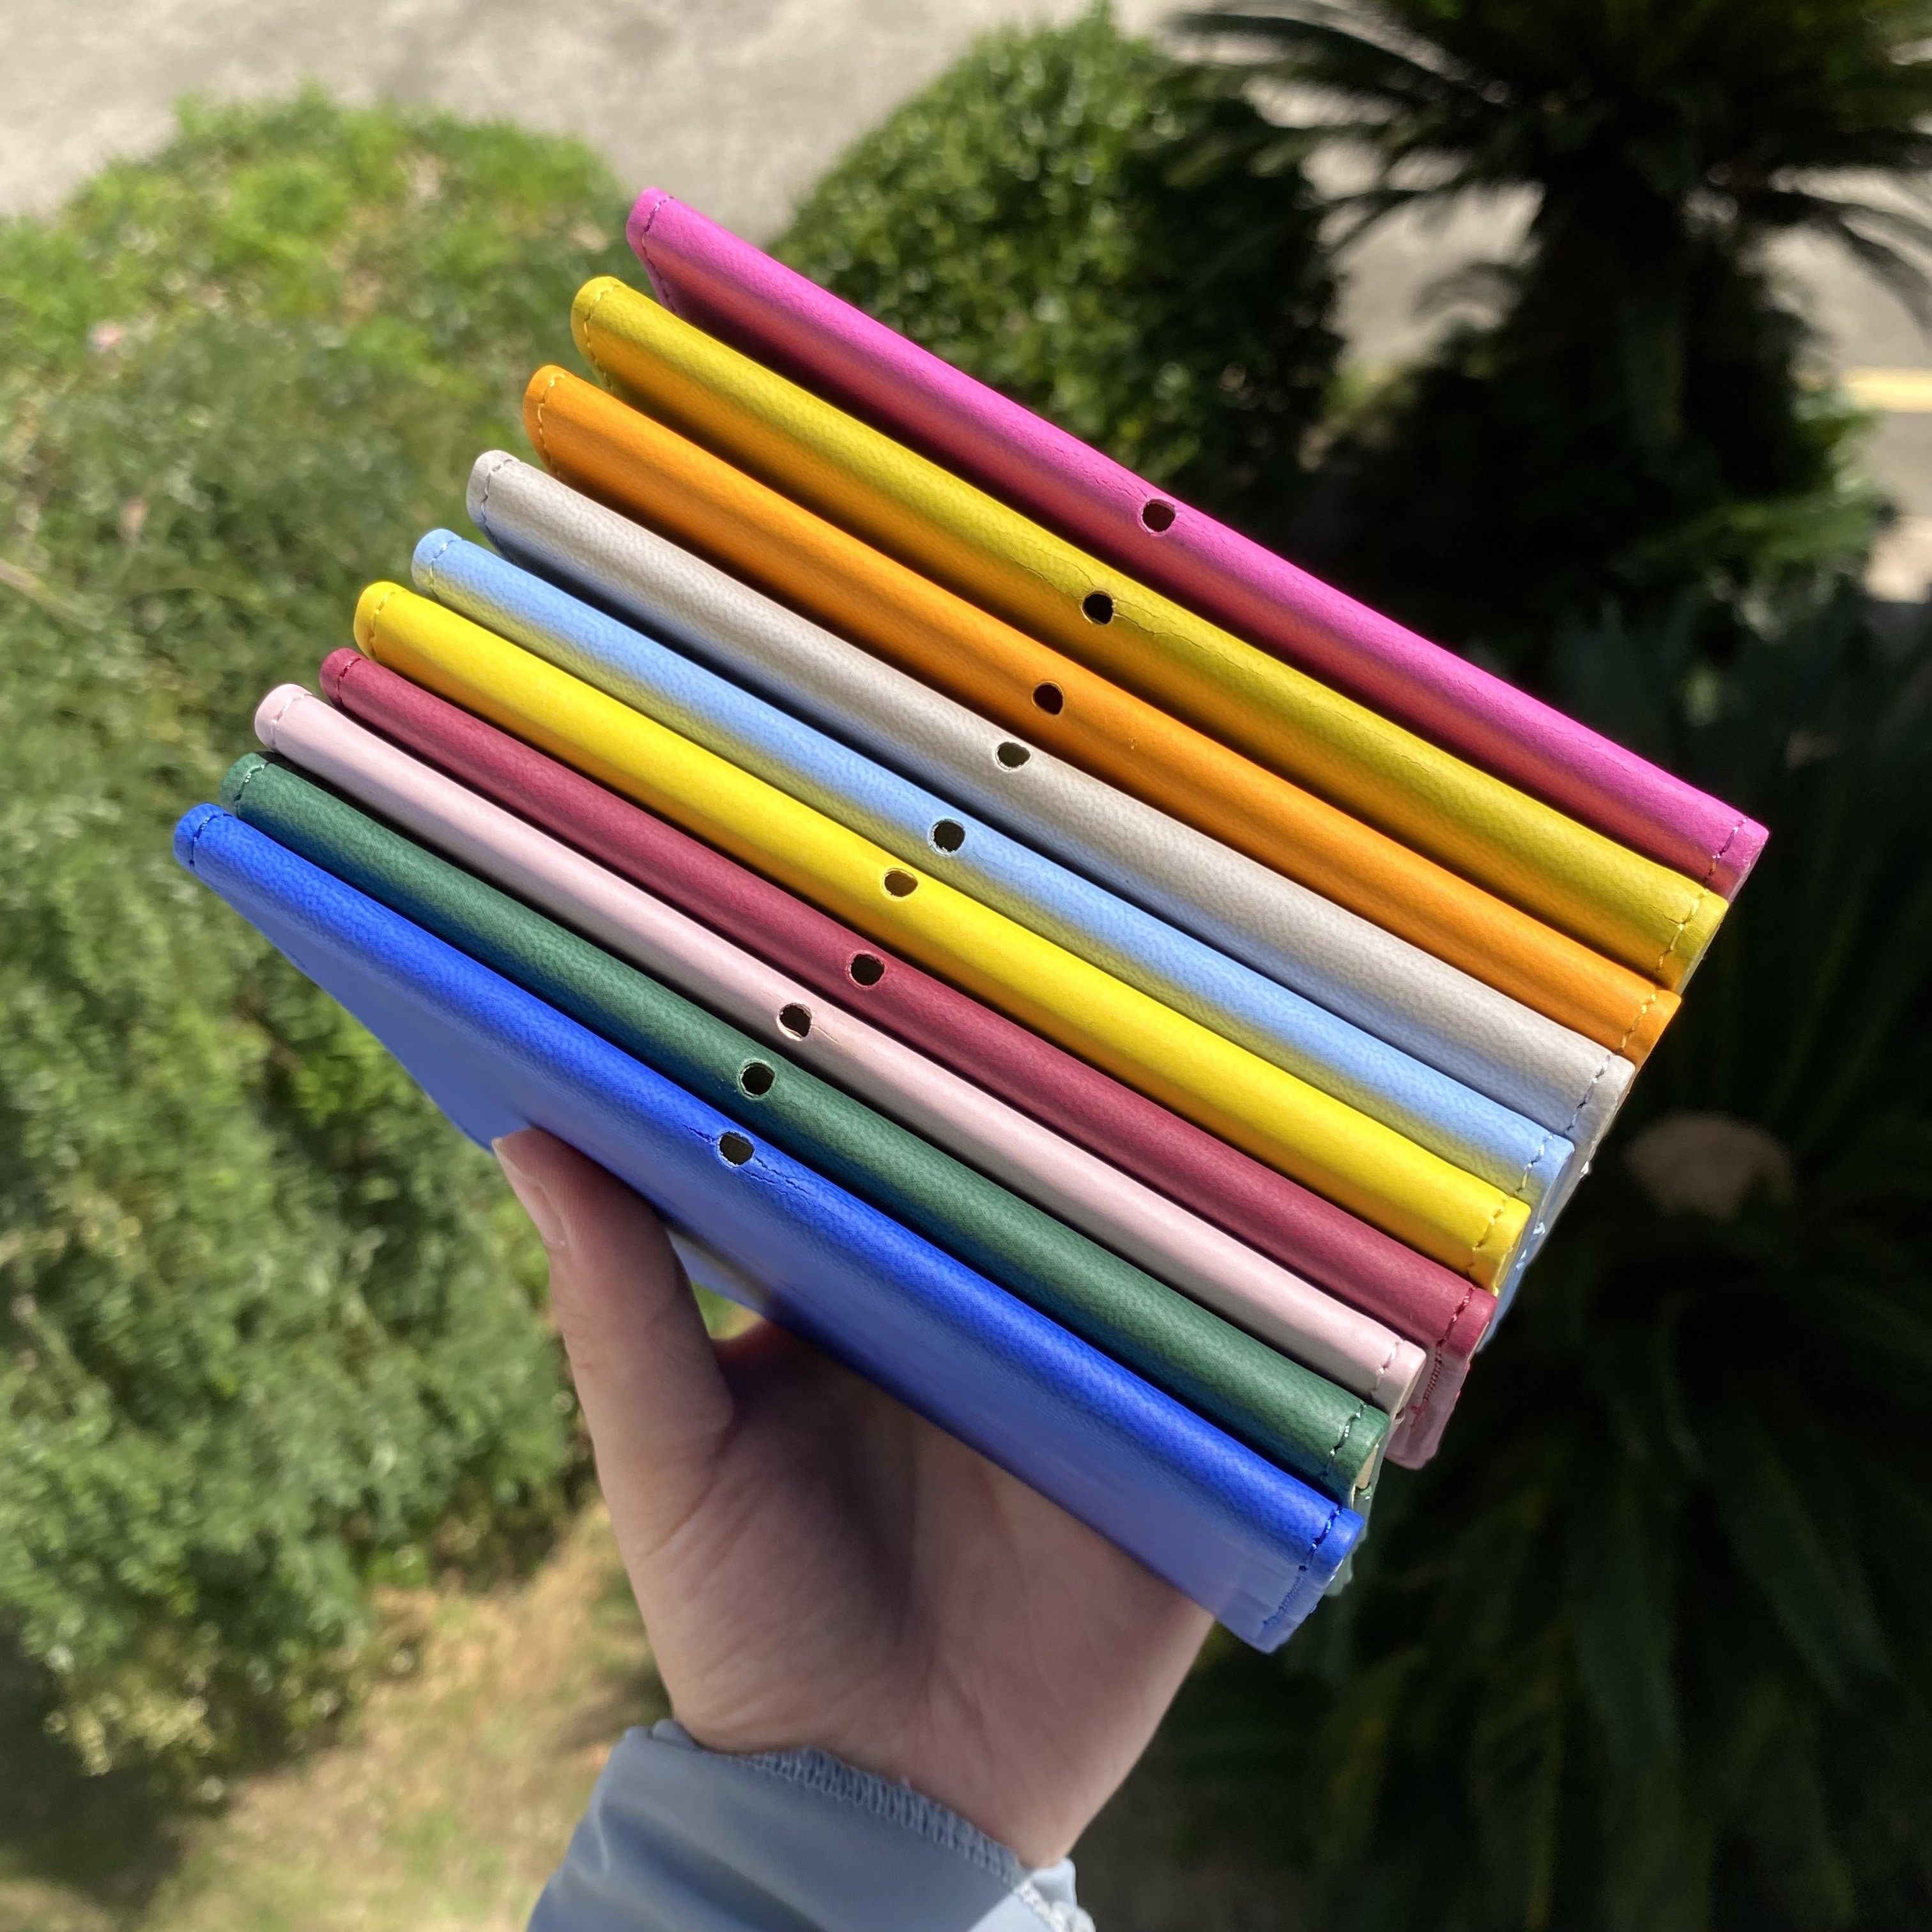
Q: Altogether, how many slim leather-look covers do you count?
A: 10